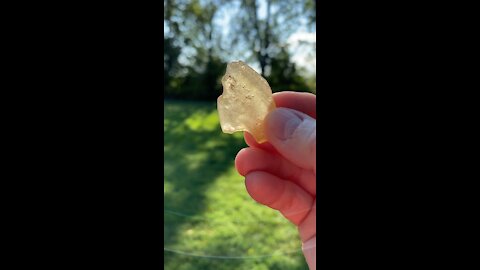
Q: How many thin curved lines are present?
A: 2